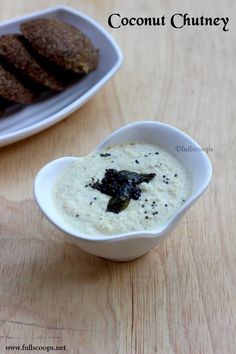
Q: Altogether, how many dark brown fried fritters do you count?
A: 3